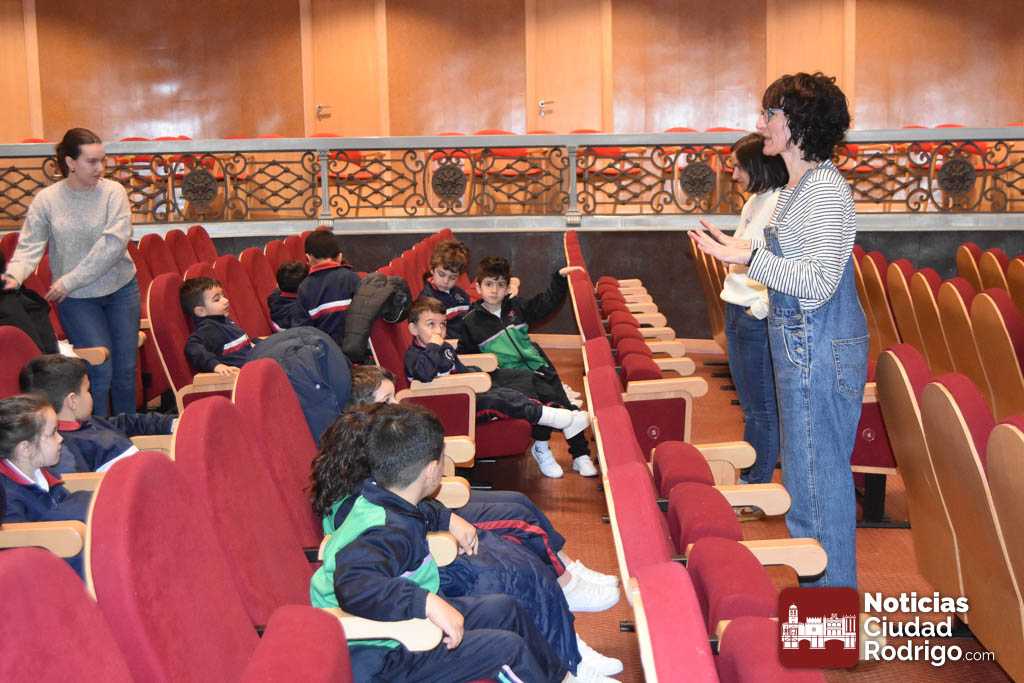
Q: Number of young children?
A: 11